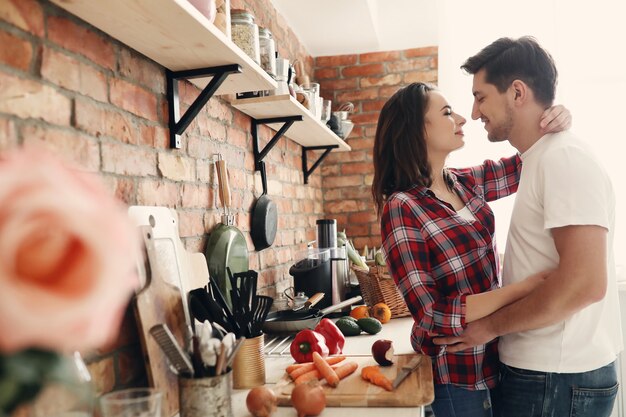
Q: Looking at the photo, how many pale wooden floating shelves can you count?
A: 2